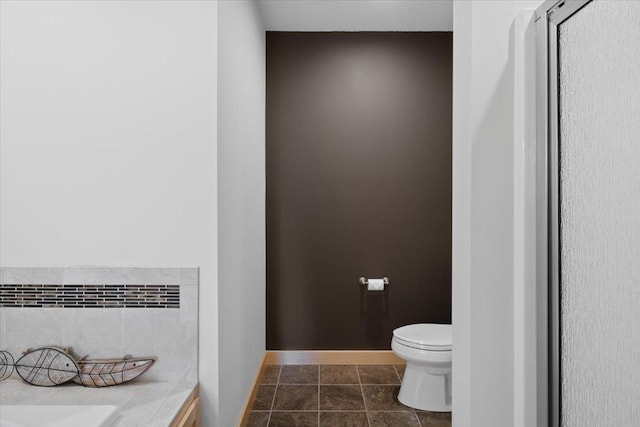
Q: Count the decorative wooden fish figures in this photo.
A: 2